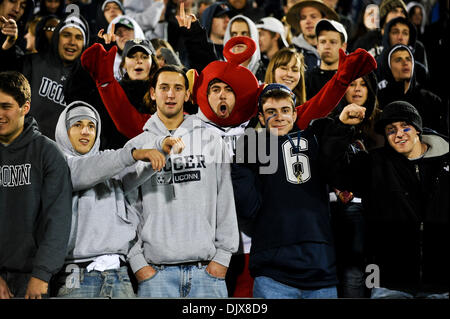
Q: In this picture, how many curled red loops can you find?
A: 1